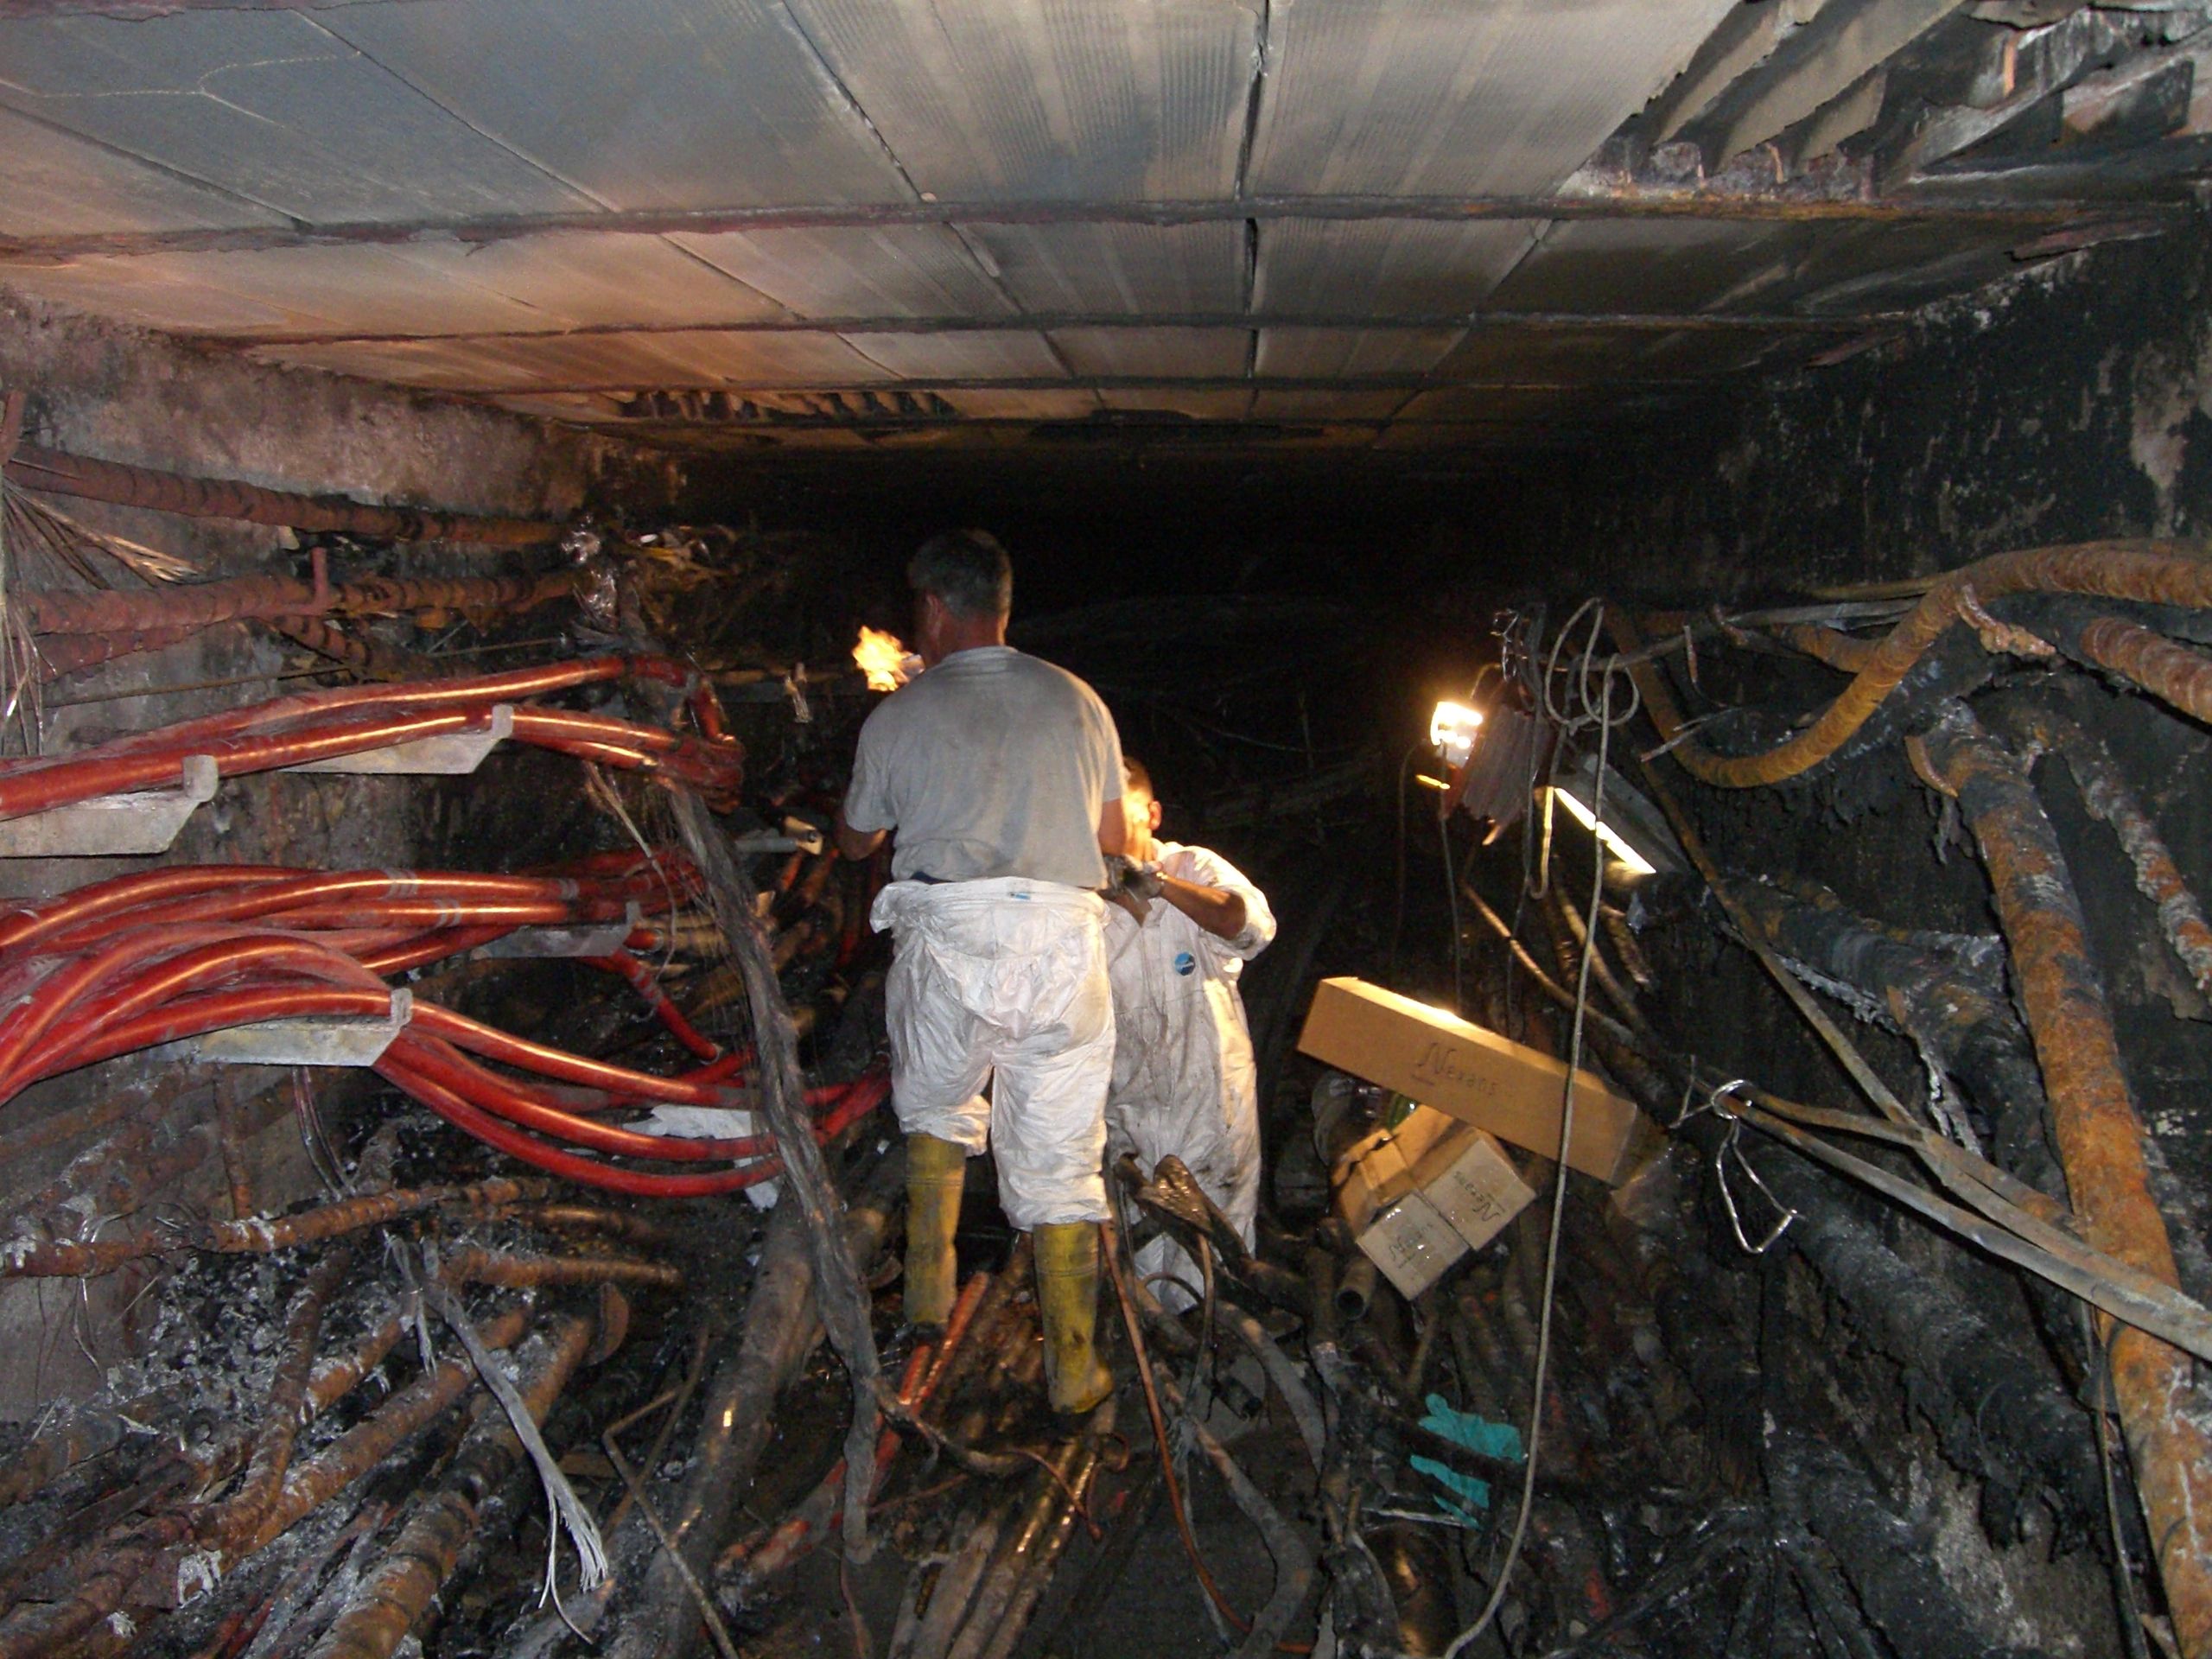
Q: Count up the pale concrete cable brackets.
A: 4